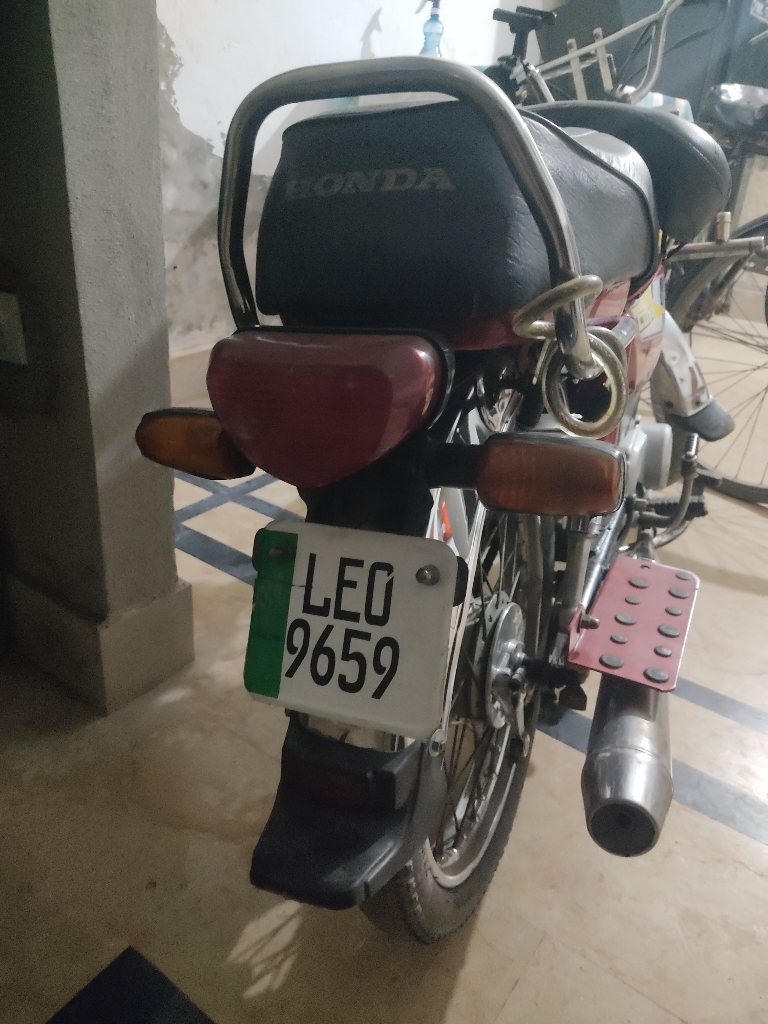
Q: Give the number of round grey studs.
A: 11